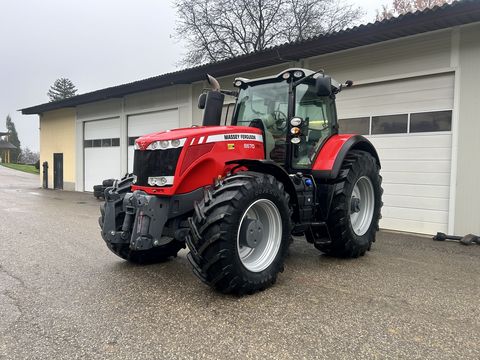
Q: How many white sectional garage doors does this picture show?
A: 3